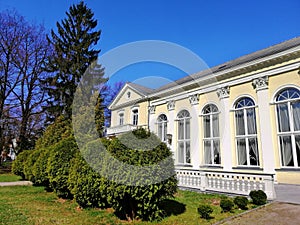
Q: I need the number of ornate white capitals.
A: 5